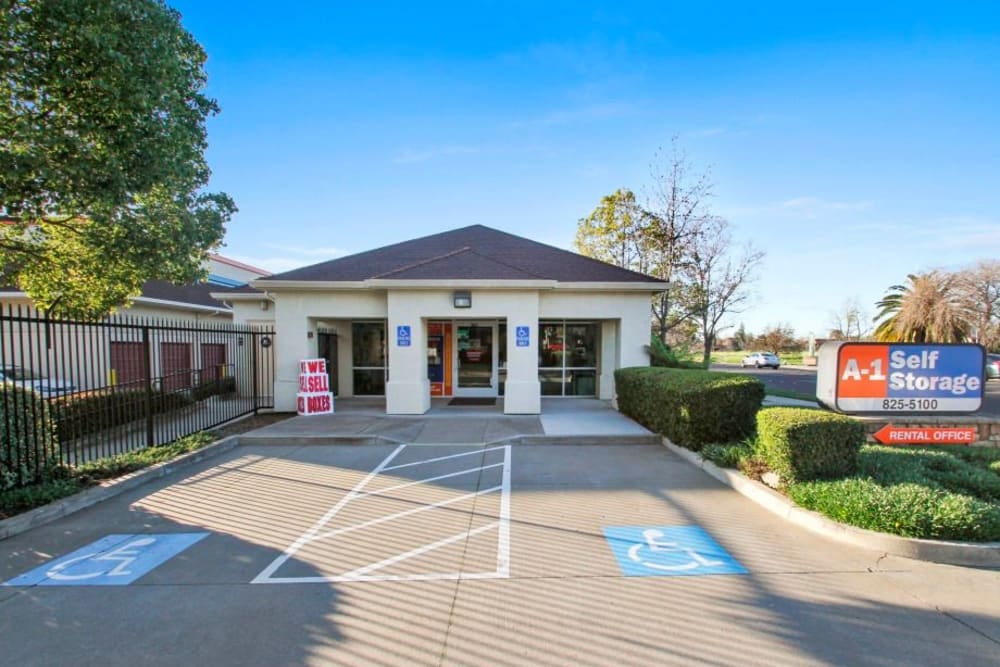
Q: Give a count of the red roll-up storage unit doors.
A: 3